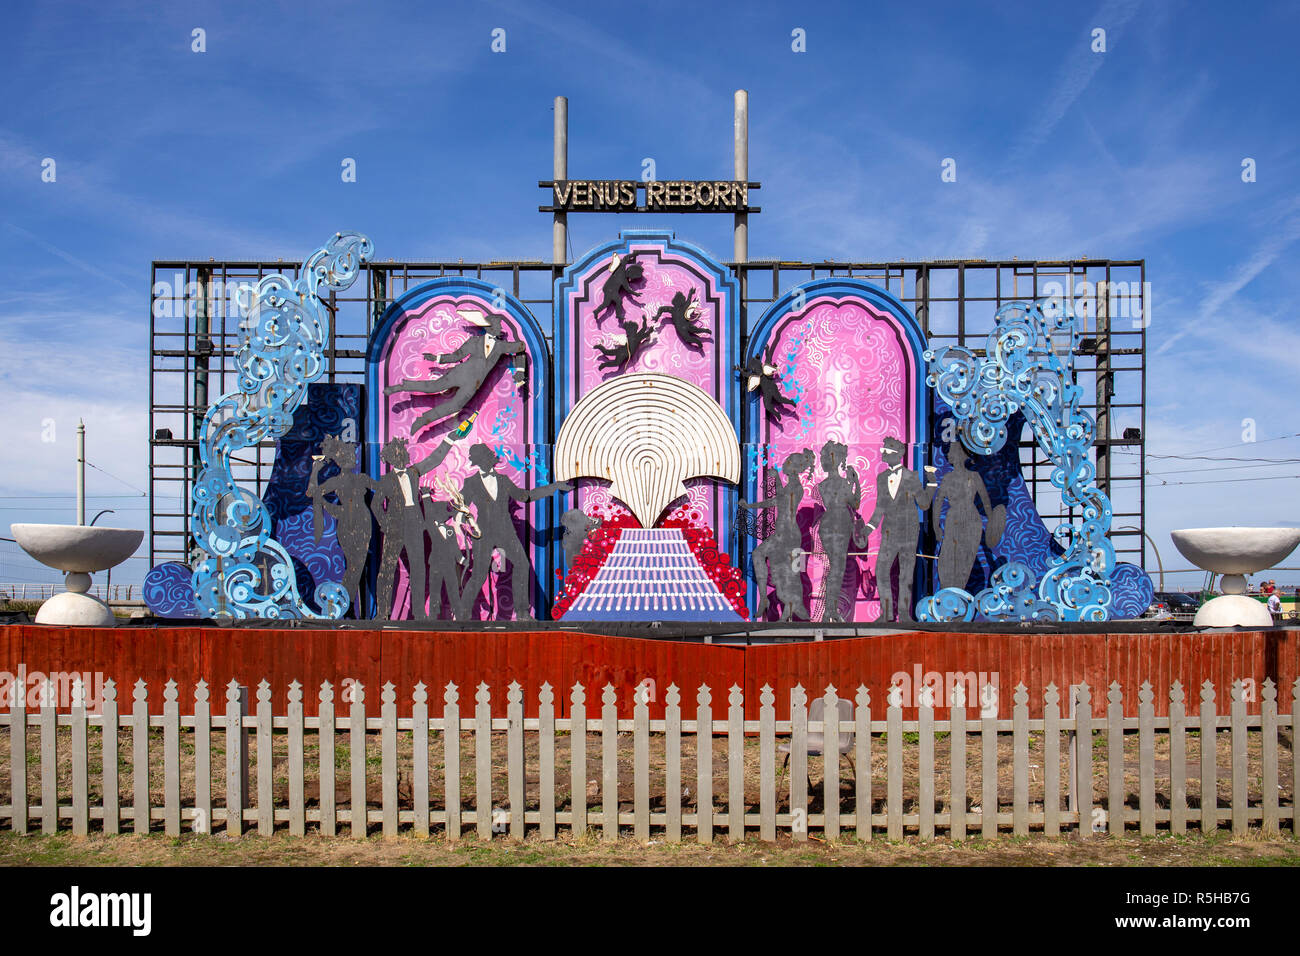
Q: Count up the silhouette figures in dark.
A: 13